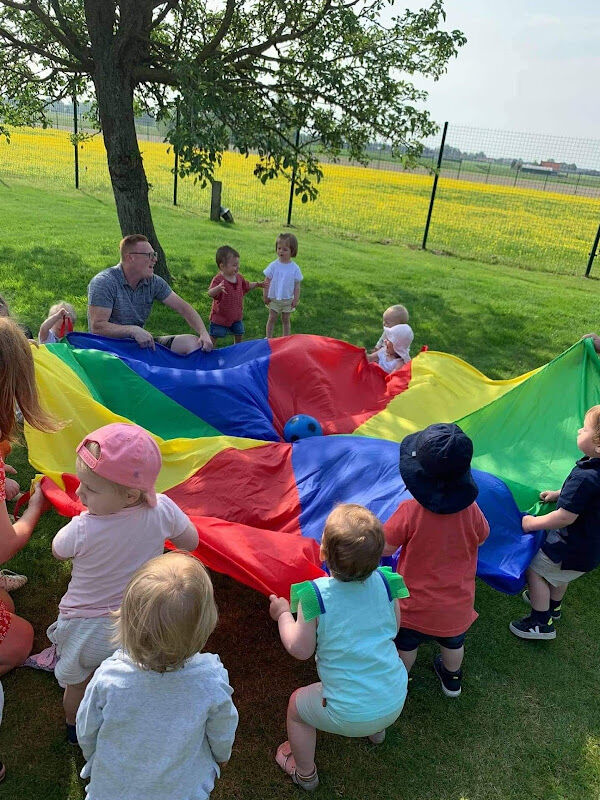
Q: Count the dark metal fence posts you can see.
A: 5